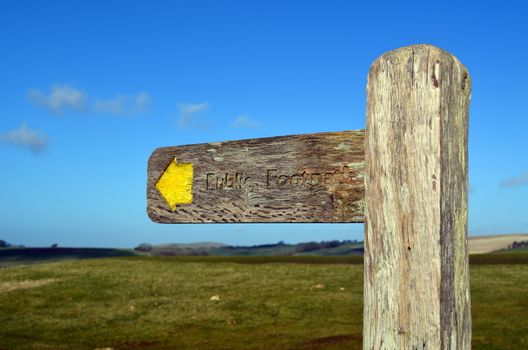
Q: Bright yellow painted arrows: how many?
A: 1